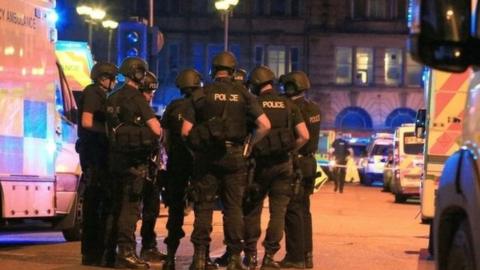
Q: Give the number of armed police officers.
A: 8